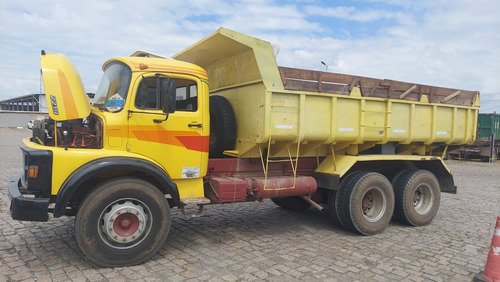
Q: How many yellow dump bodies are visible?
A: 1